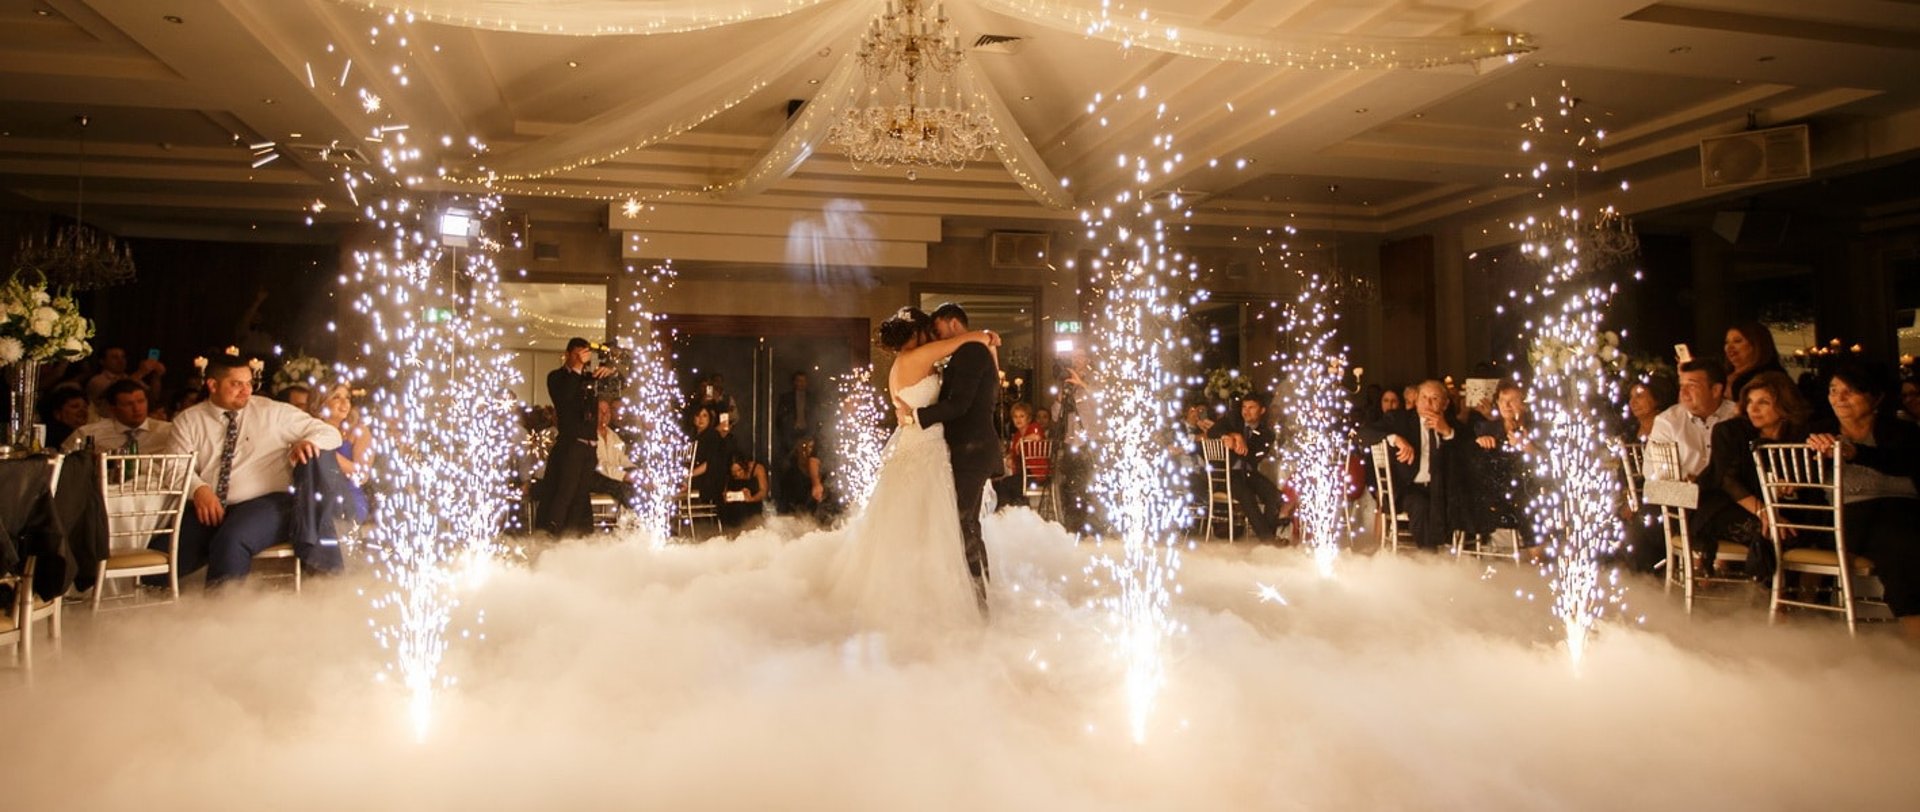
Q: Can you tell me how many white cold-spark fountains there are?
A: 7